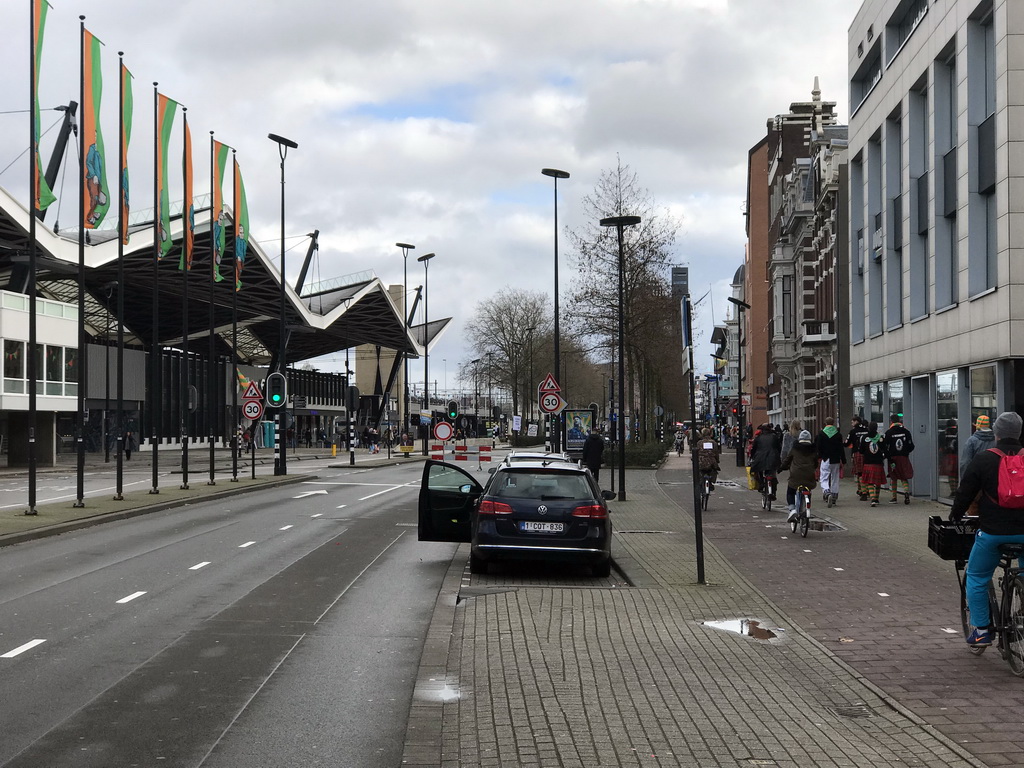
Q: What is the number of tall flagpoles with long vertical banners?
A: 7